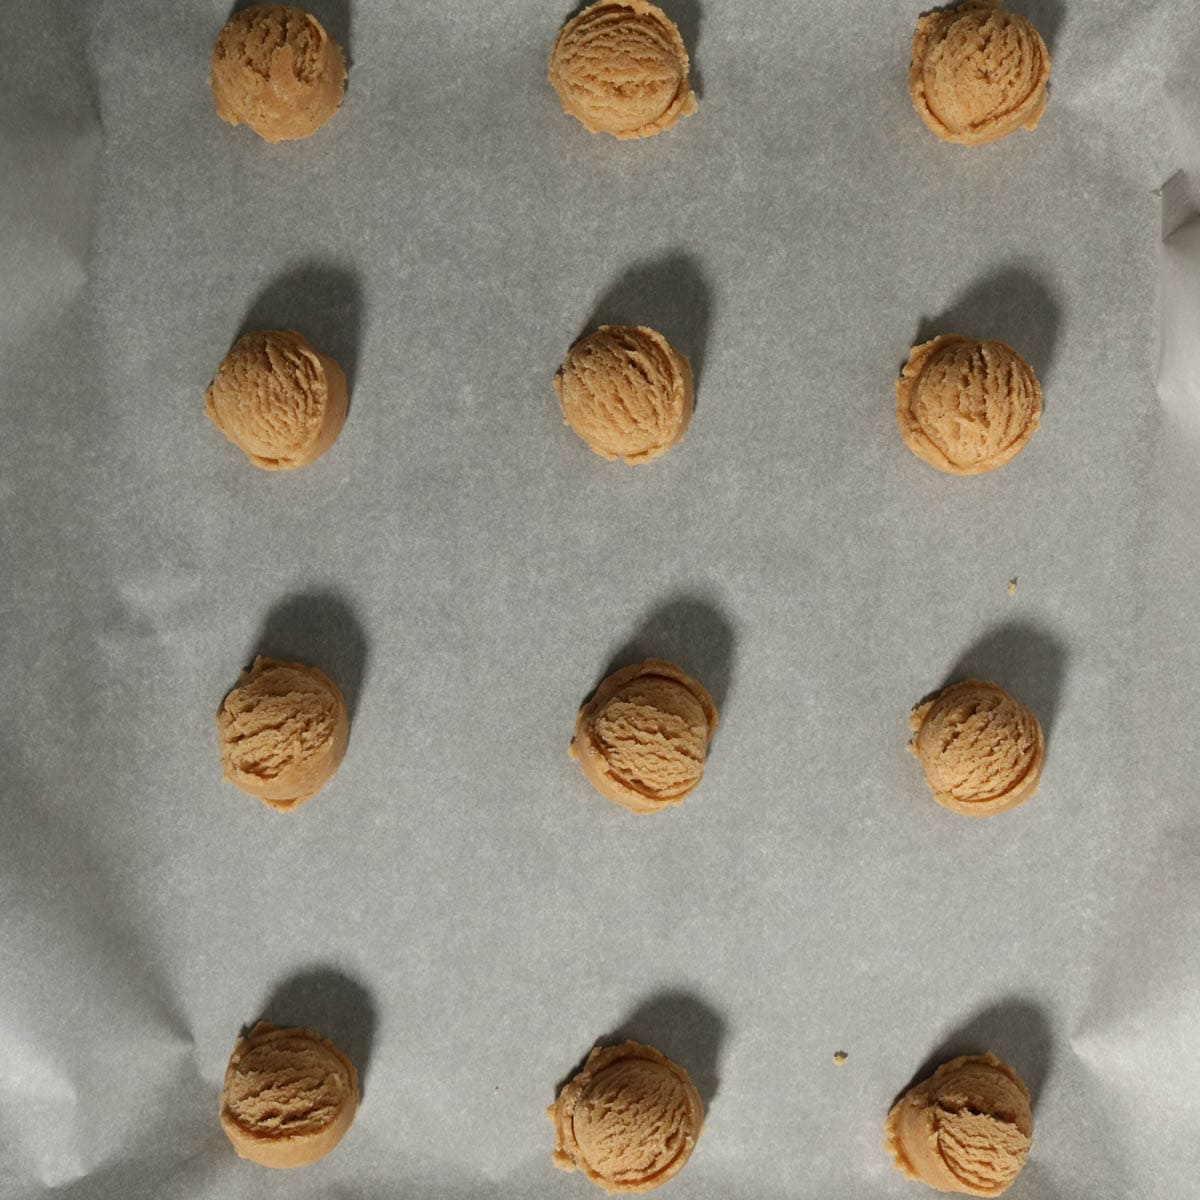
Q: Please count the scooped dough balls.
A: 12